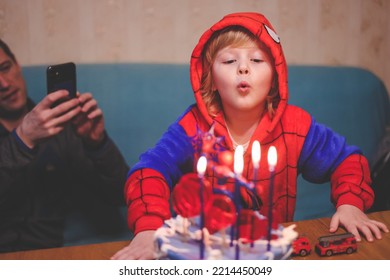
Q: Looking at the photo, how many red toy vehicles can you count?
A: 2